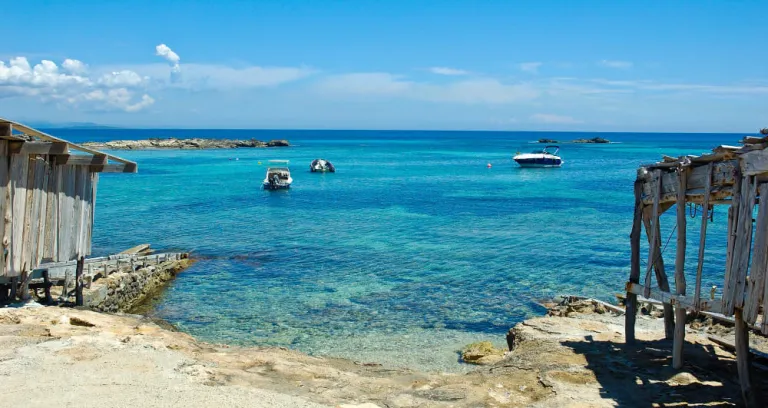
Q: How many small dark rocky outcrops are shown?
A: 2